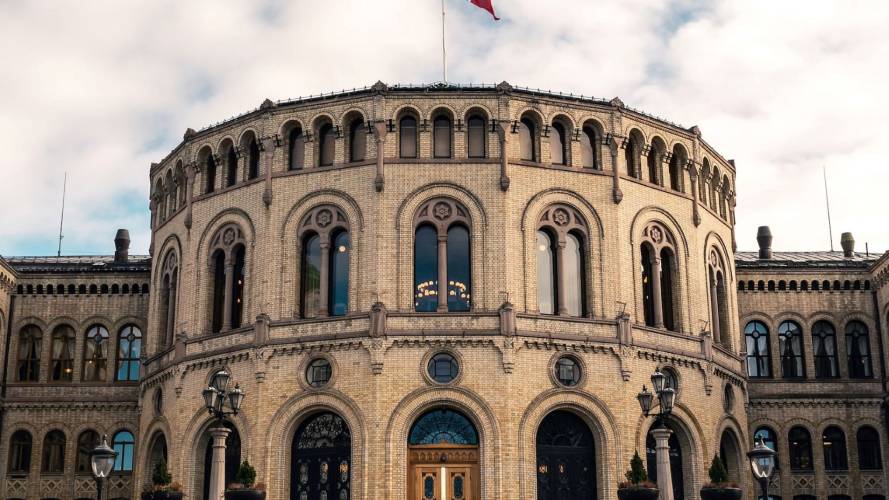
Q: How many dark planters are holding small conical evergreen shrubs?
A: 4